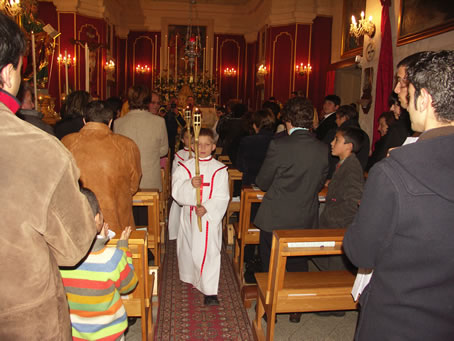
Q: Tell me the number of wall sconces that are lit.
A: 8